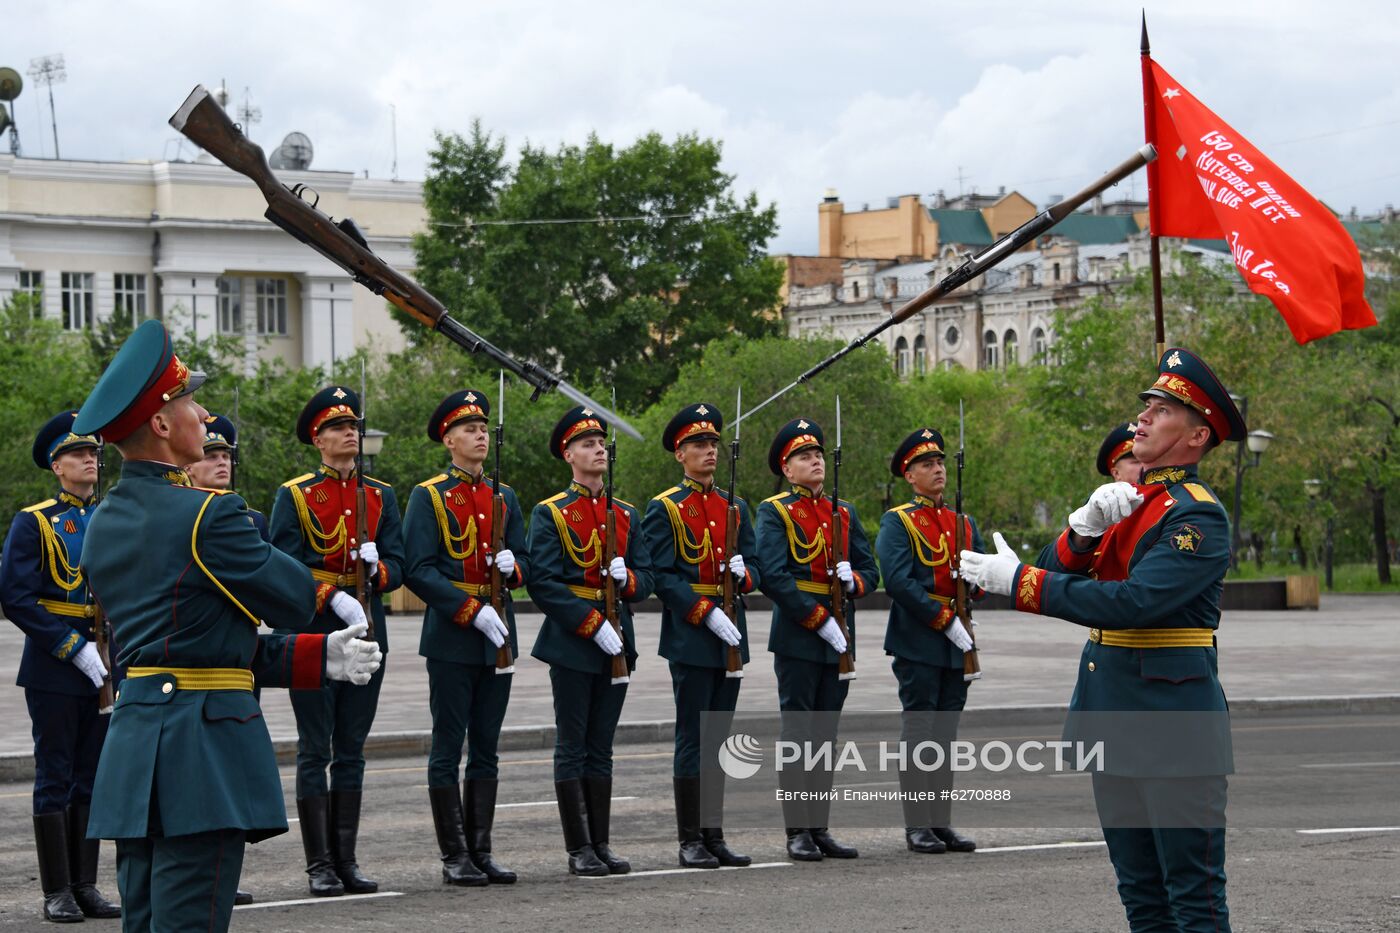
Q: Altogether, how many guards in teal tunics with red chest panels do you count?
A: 7